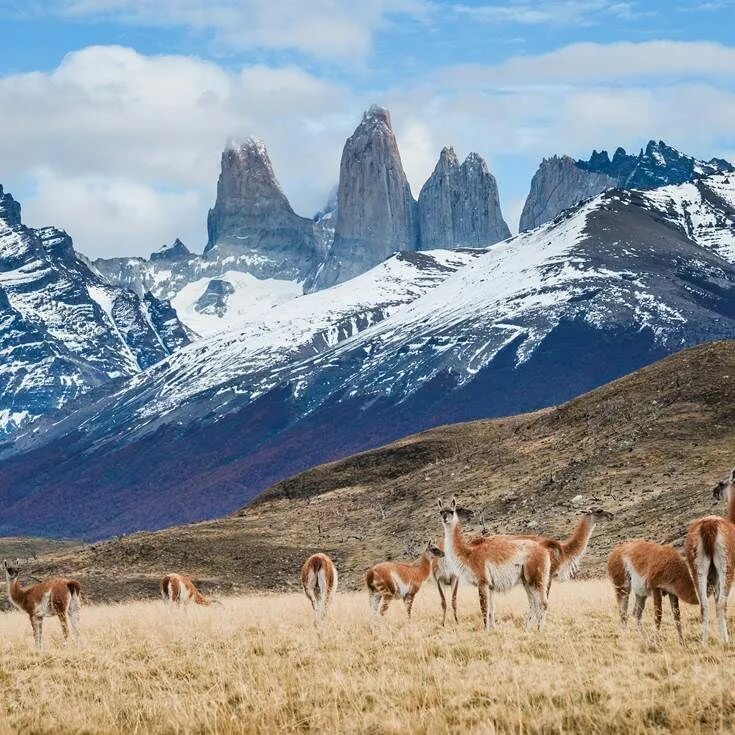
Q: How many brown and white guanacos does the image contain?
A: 9